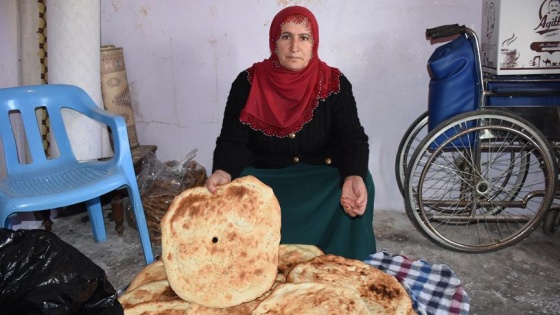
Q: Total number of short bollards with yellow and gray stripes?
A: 0